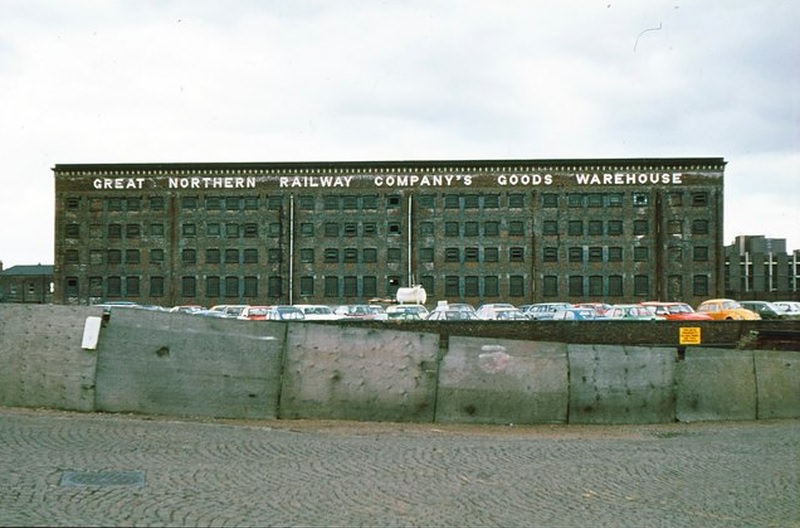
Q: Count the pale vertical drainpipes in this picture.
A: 2